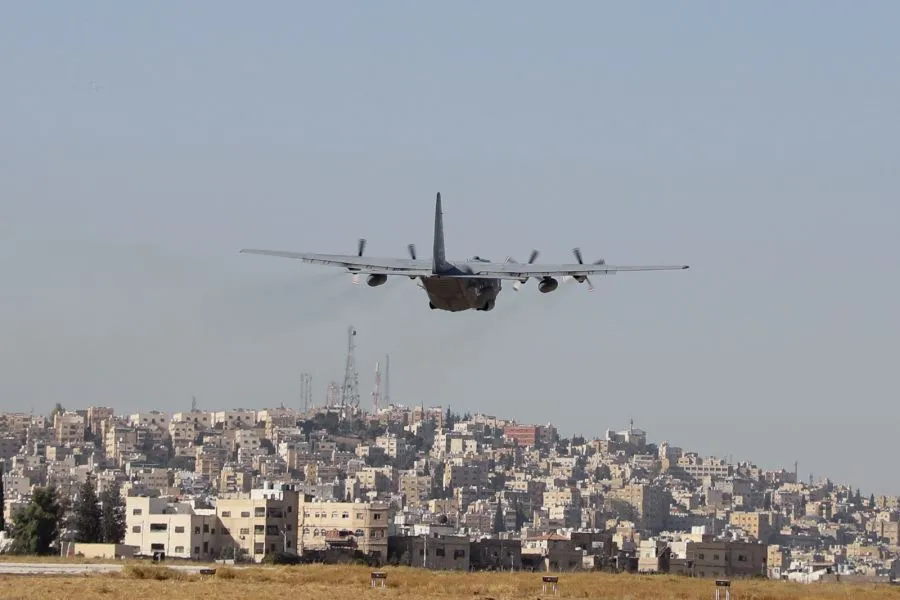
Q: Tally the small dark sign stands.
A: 4